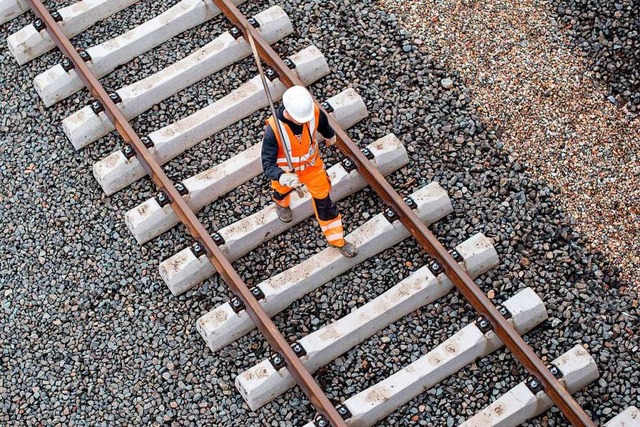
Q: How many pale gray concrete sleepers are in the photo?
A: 12